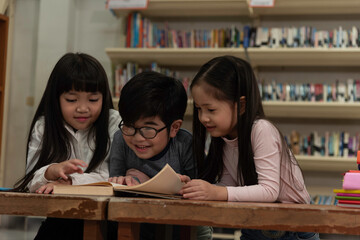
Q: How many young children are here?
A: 3